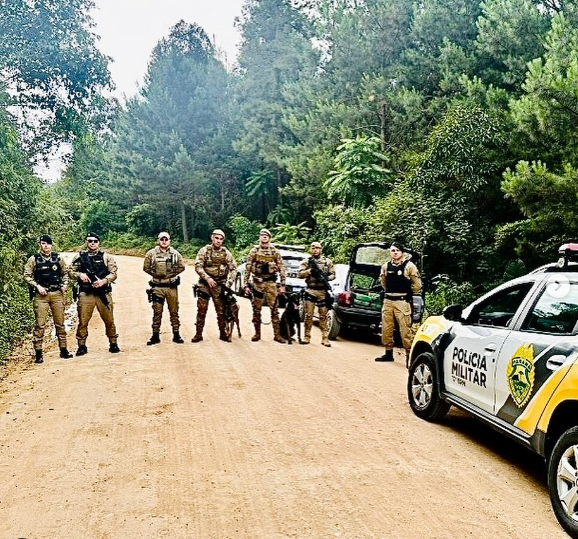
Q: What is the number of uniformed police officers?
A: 7